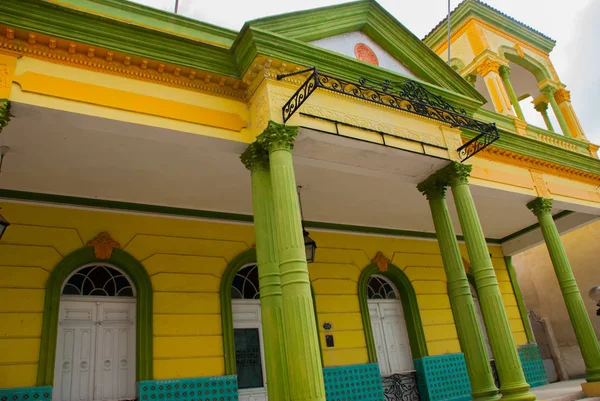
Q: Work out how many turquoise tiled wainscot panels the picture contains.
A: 5